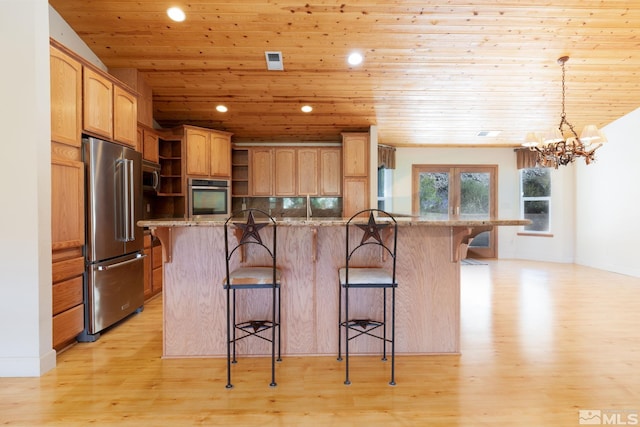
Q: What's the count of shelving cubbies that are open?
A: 6